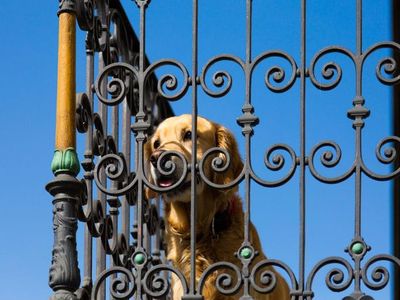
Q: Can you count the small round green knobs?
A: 3